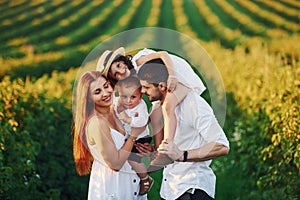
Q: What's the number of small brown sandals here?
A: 1